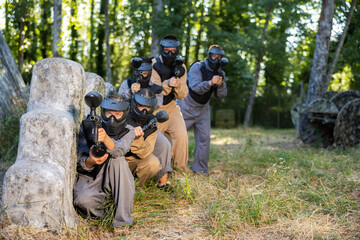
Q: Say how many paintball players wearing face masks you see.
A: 5